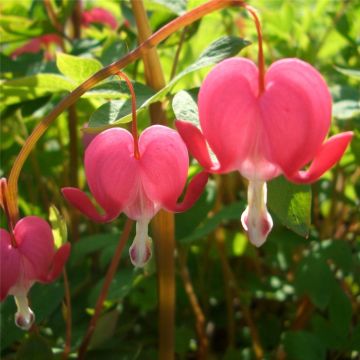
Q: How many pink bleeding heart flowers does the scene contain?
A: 3